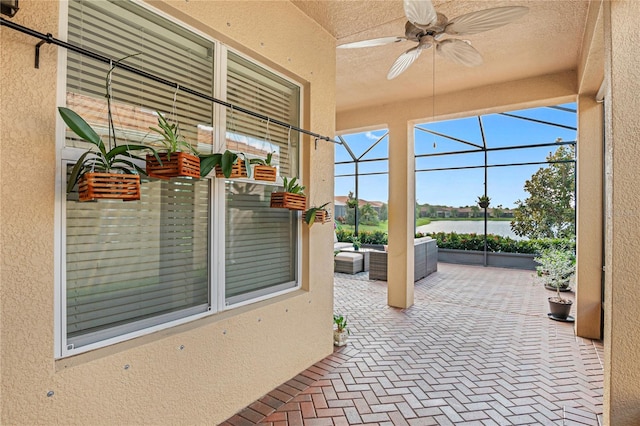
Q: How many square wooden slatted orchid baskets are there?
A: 6